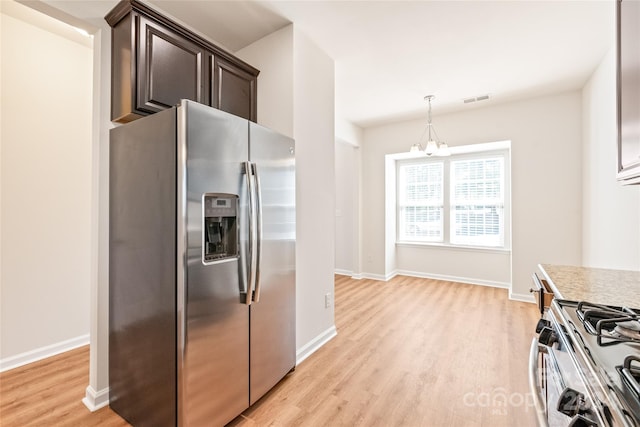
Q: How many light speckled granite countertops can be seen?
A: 1